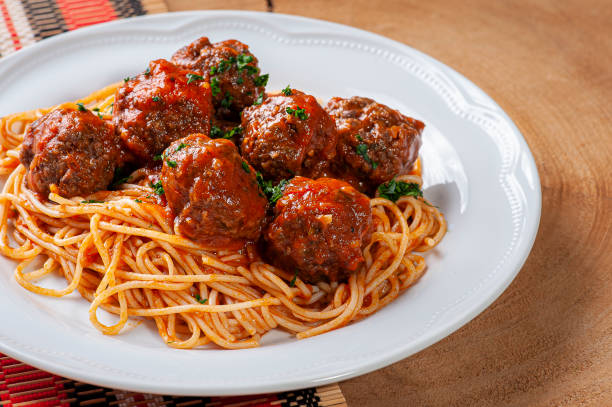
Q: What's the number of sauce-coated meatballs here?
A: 7